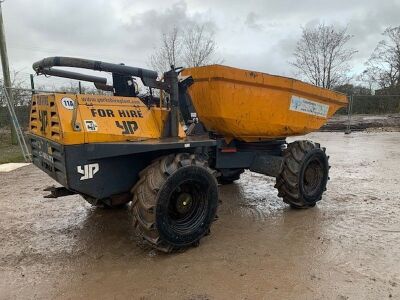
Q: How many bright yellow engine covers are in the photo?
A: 1